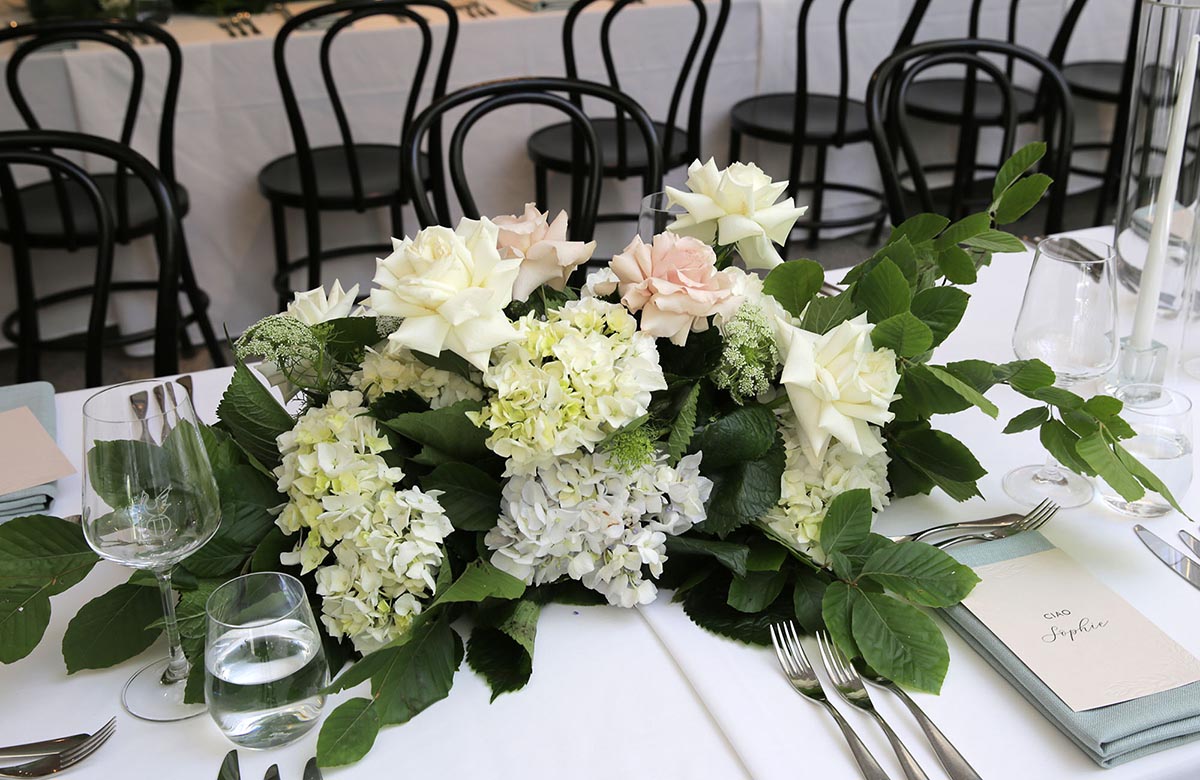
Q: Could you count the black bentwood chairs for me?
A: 9